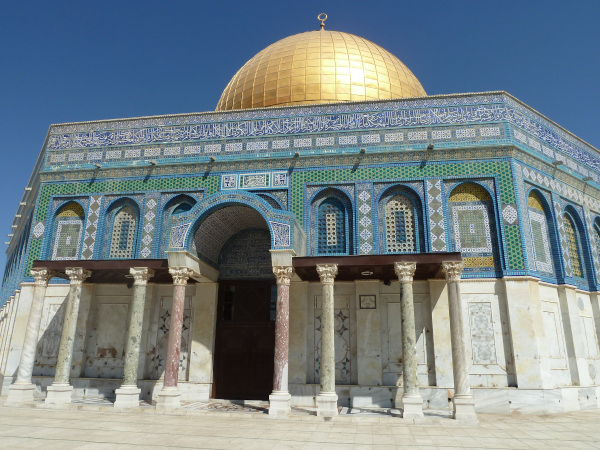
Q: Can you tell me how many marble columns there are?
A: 8